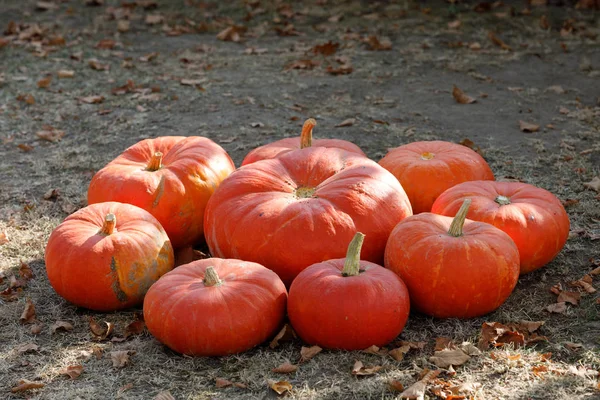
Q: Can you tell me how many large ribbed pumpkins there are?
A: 9